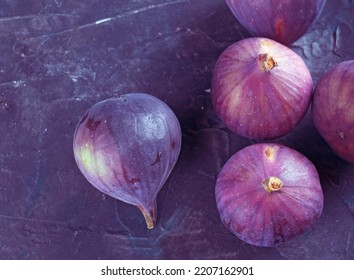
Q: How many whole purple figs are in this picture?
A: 3